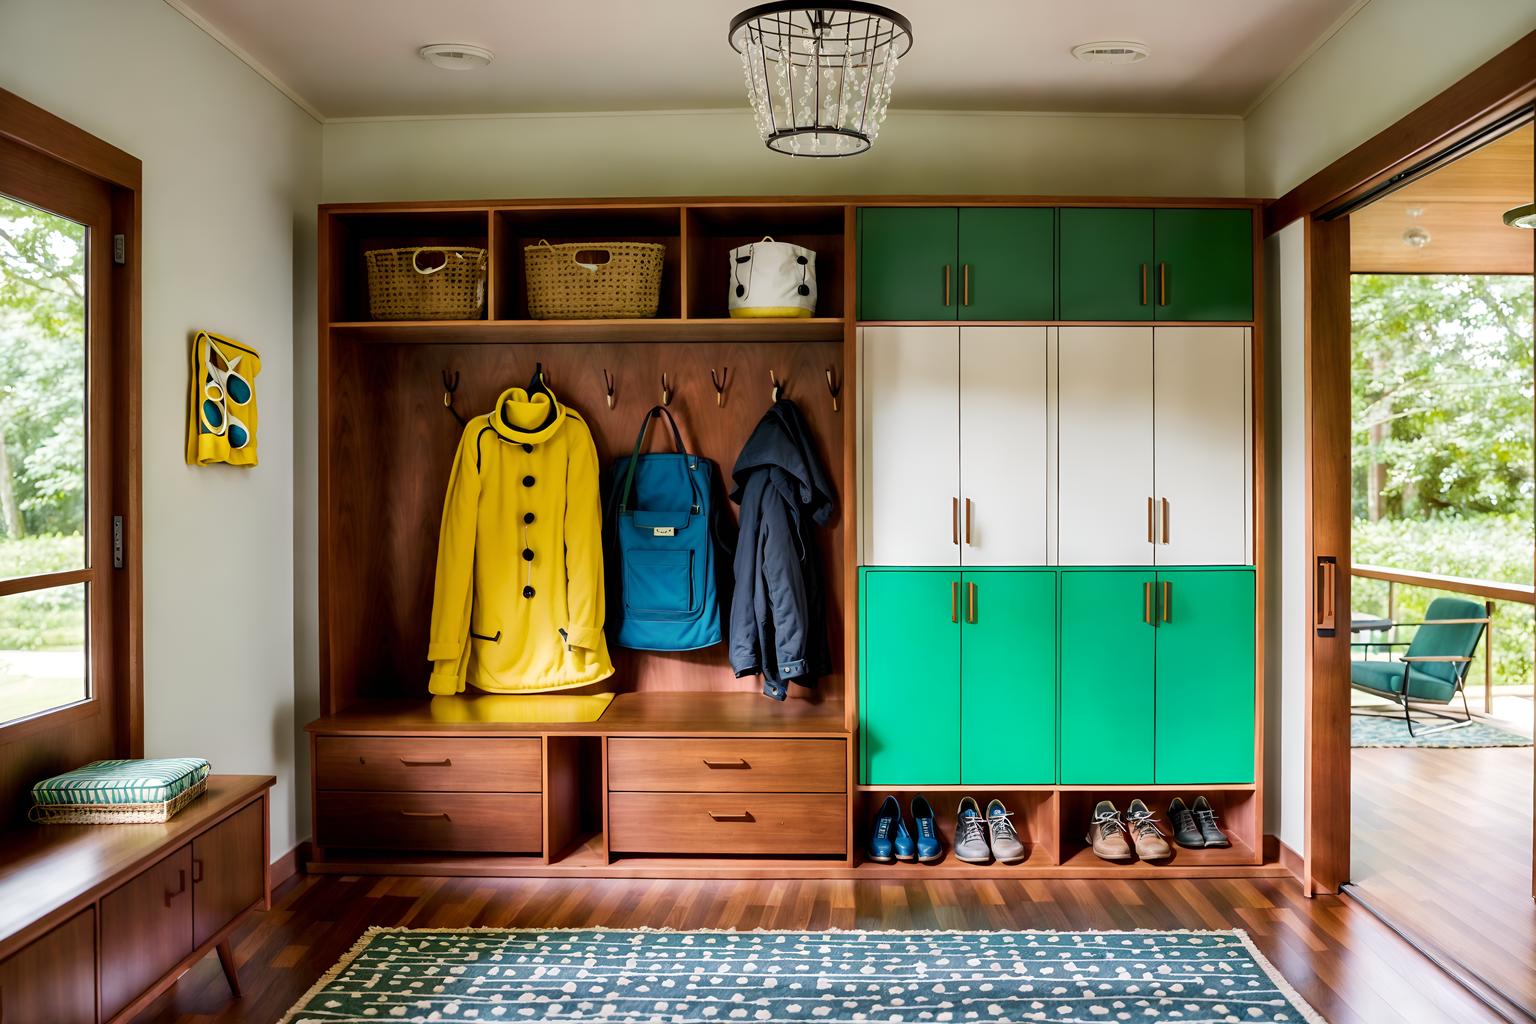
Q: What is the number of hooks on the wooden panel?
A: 7